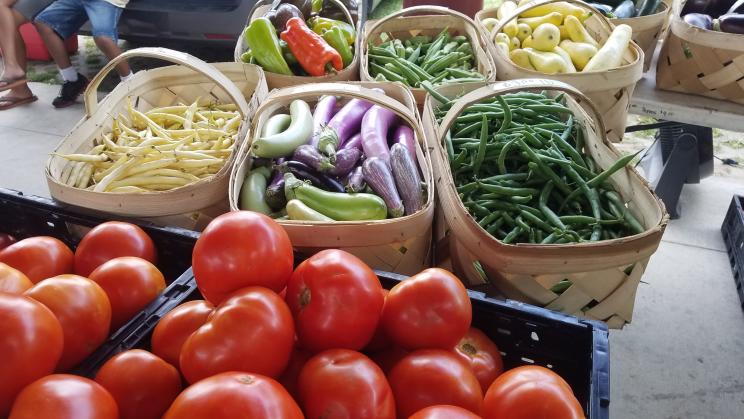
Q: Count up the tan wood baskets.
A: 8